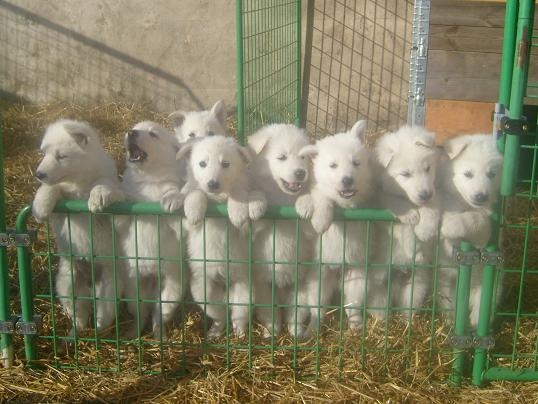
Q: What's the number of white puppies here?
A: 8